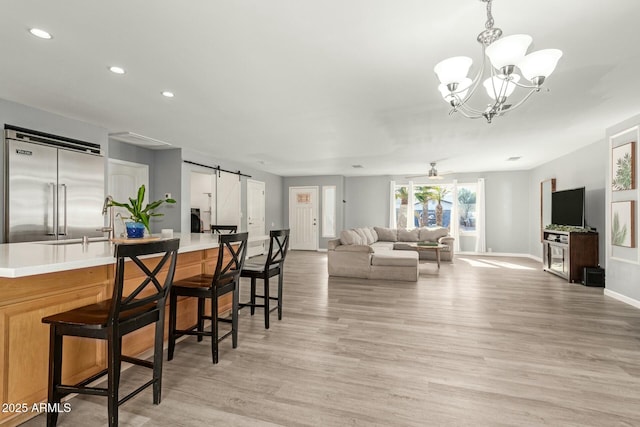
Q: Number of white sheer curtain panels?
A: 4